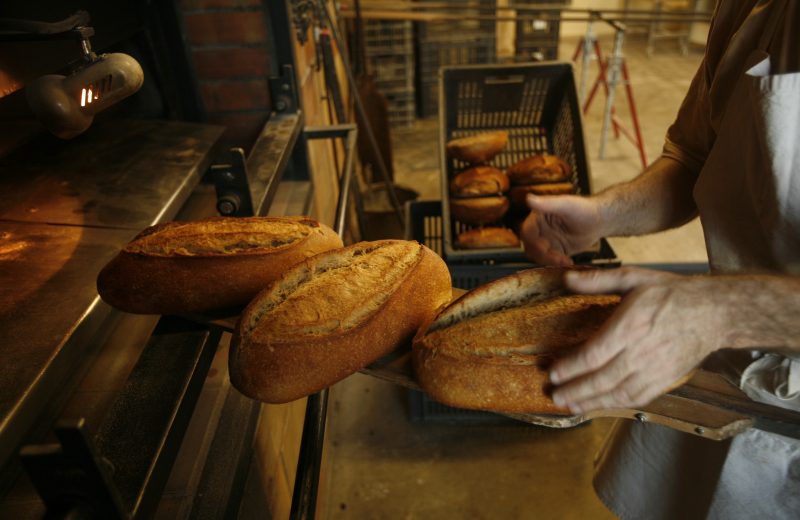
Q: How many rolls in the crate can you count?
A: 6